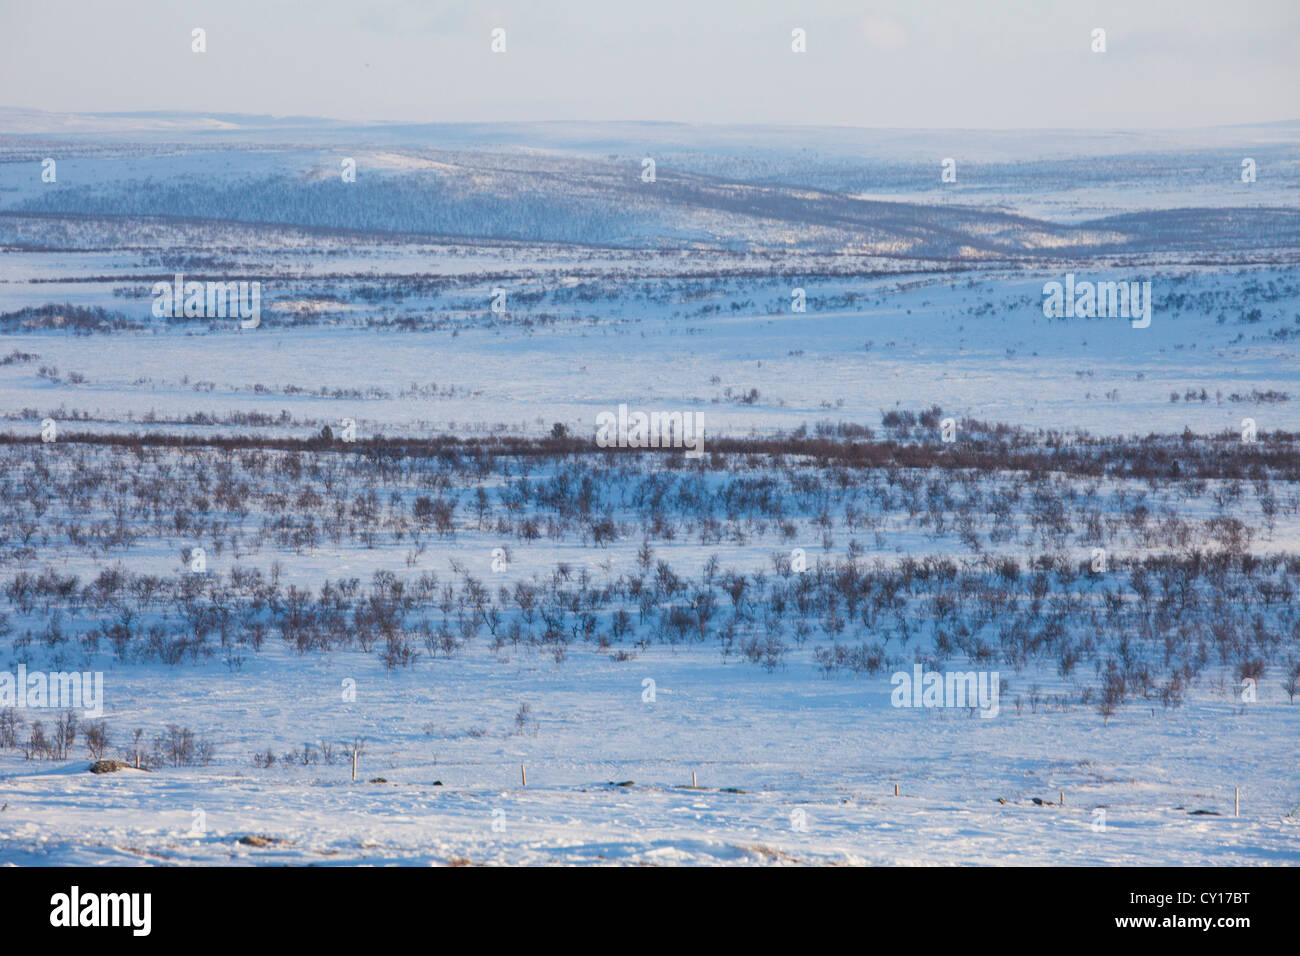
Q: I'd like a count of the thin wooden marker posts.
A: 7